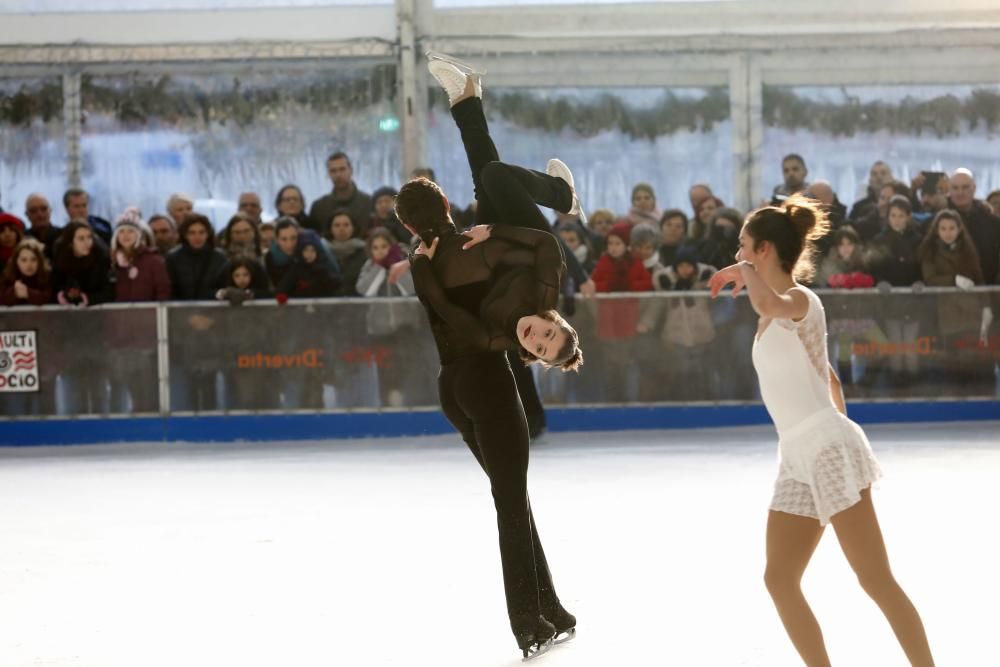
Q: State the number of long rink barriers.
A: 1